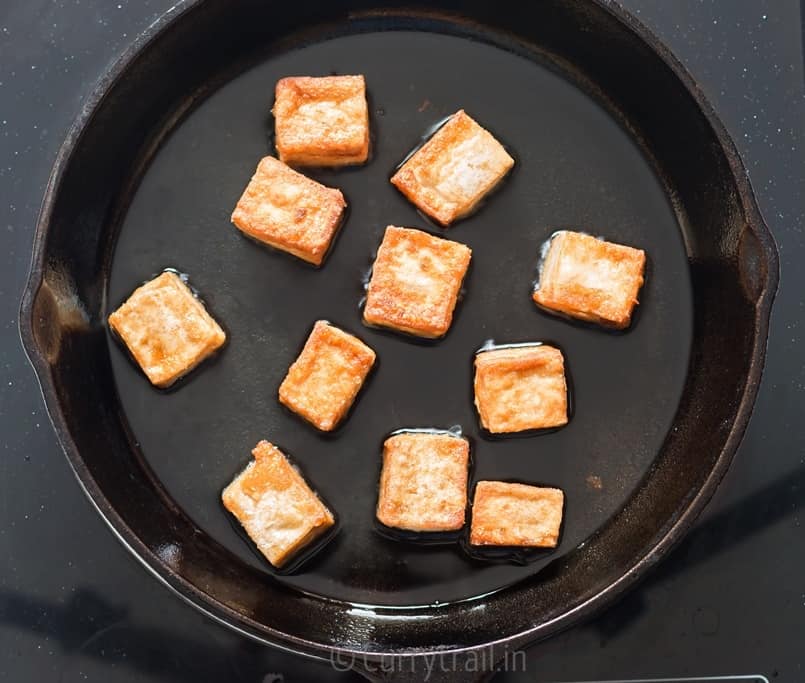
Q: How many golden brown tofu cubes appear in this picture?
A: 11